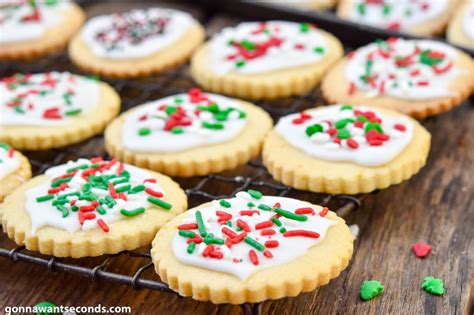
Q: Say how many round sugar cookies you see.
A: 13